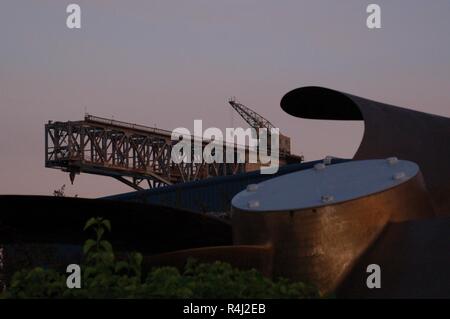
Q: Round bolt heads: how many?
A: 6